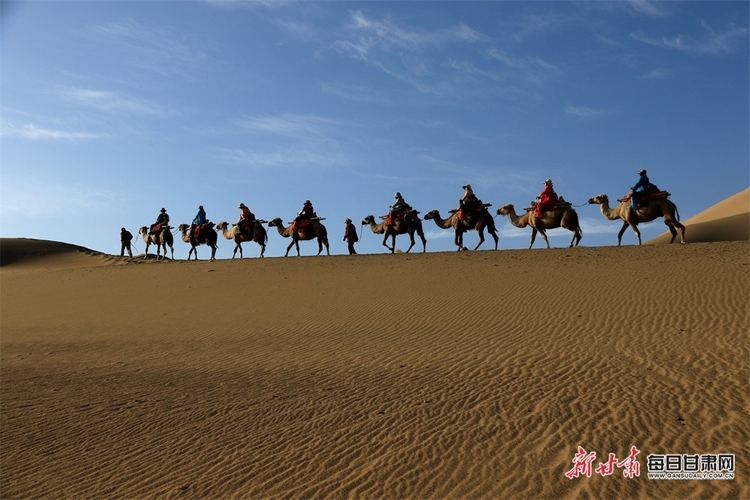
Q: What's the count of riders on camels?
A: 8